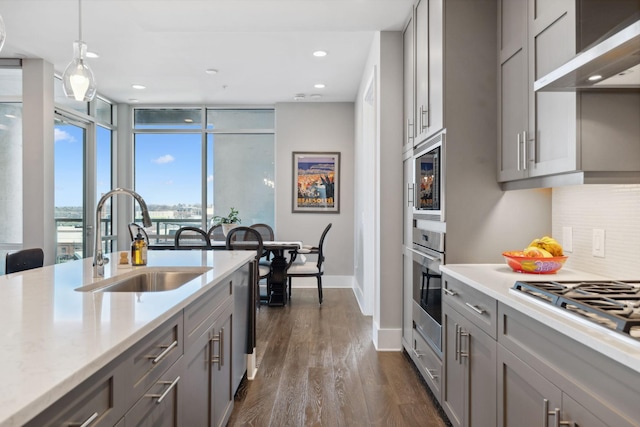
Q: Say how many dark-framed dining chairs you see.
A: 6